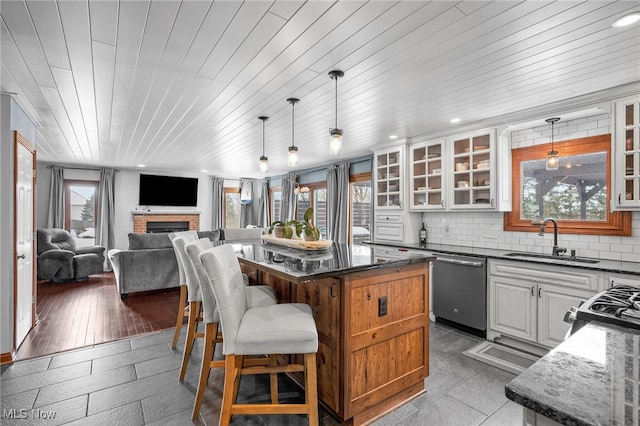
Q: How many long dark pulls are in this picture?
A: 7